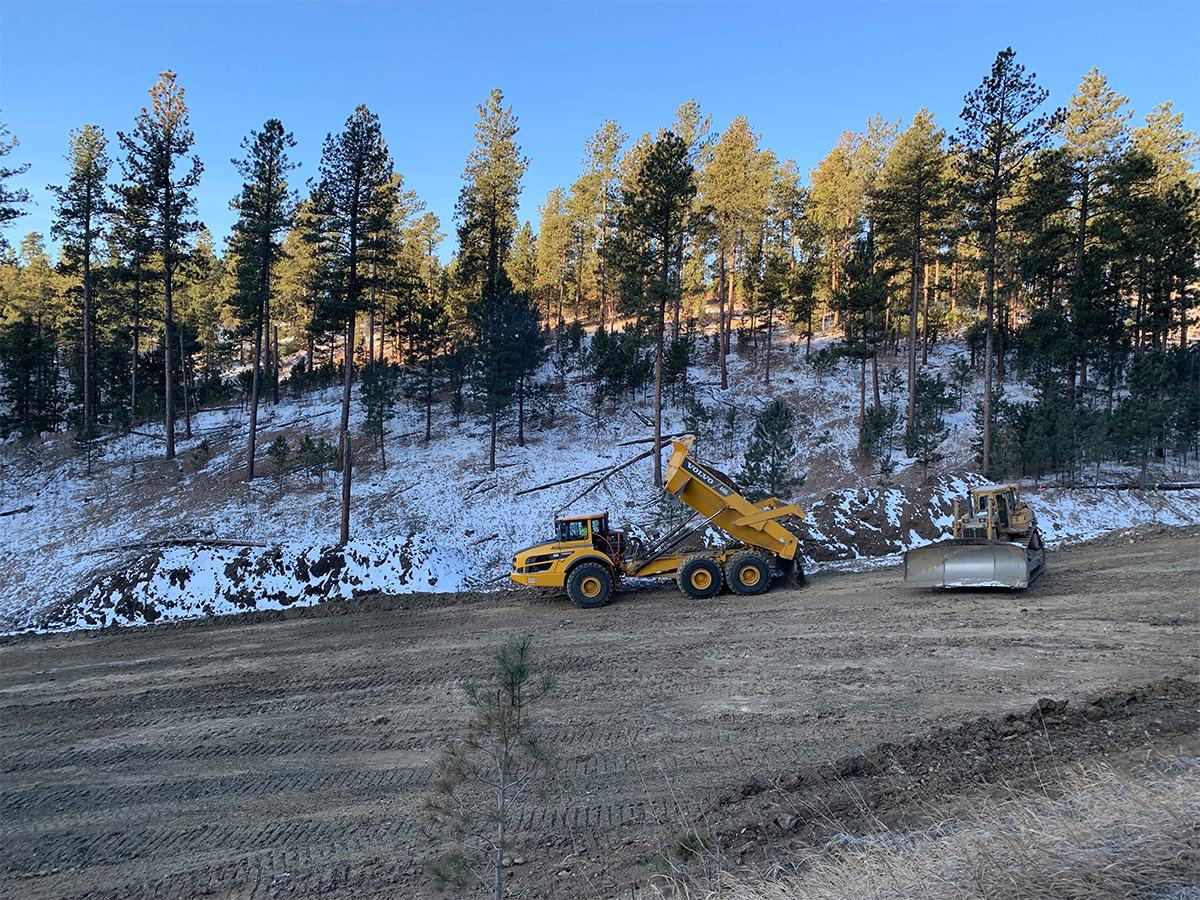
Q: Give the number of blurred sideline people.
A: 0